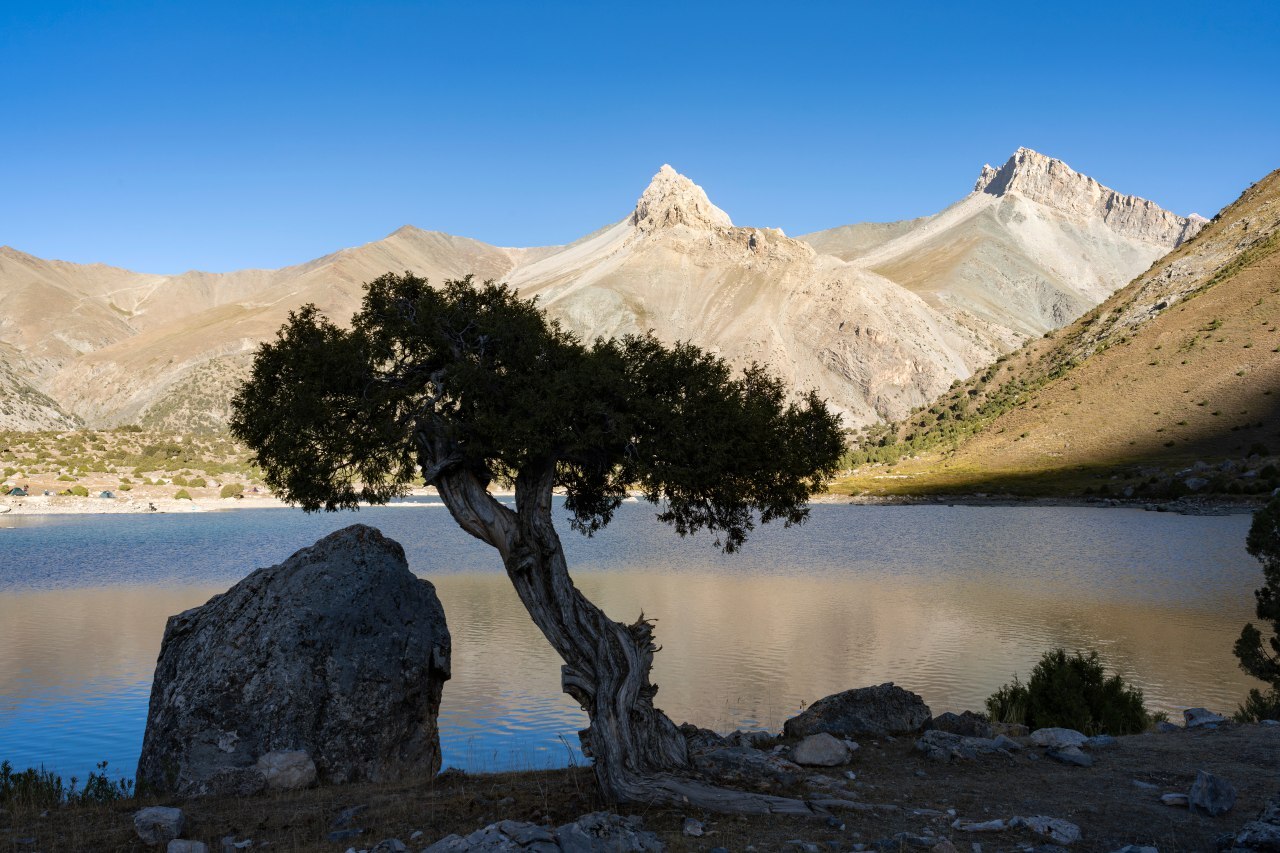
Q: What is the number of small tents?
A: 2